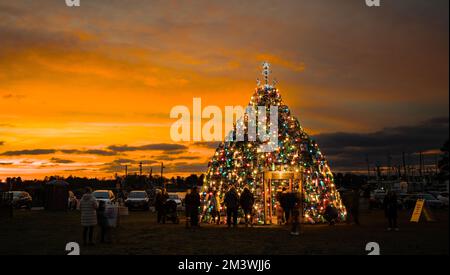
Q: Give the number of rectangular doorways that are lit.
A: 1